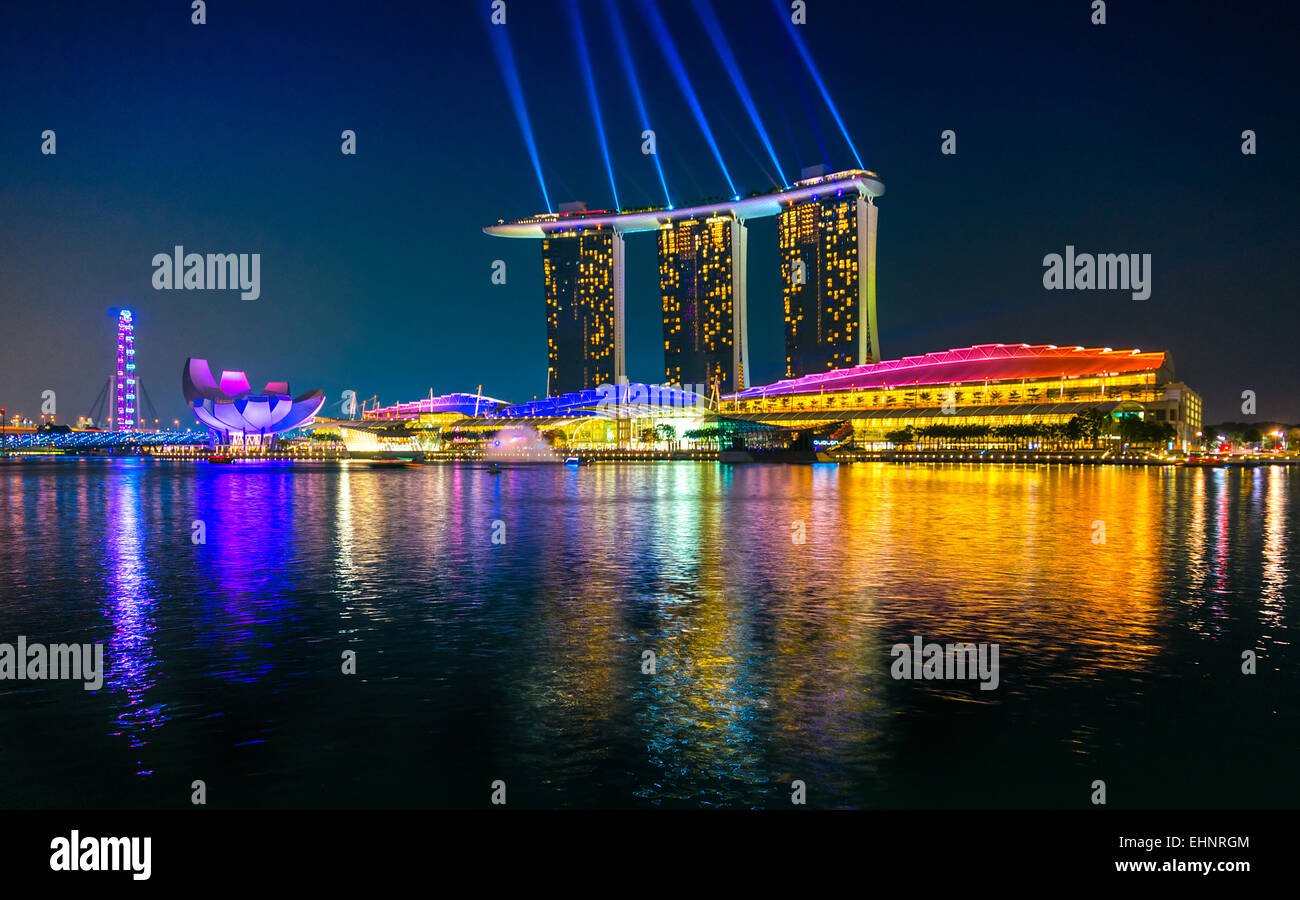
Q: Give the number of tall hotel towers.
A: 3